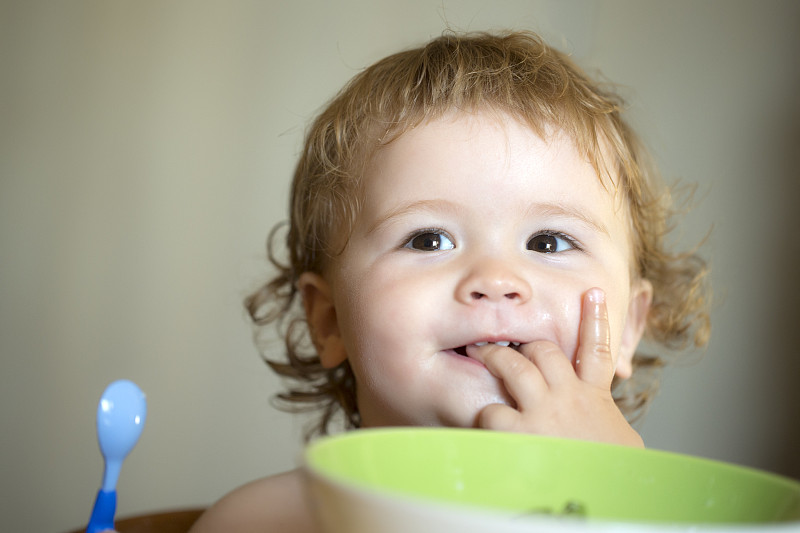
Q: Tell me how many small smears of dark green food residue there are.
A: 2